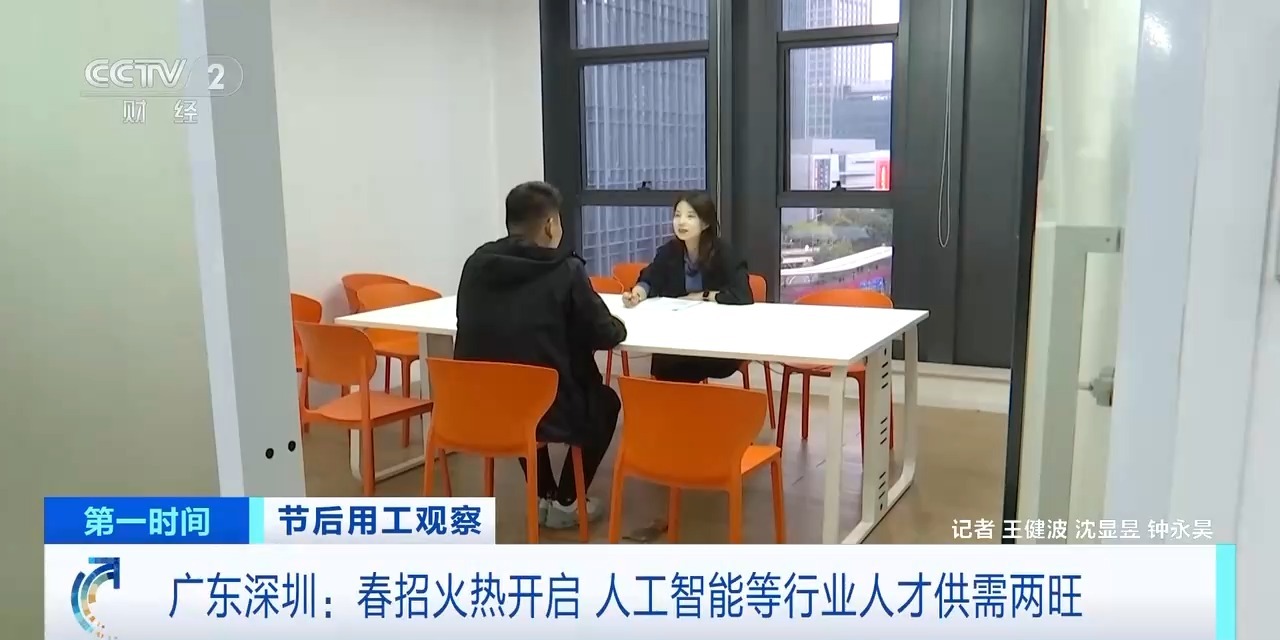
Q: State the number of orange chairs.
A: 10